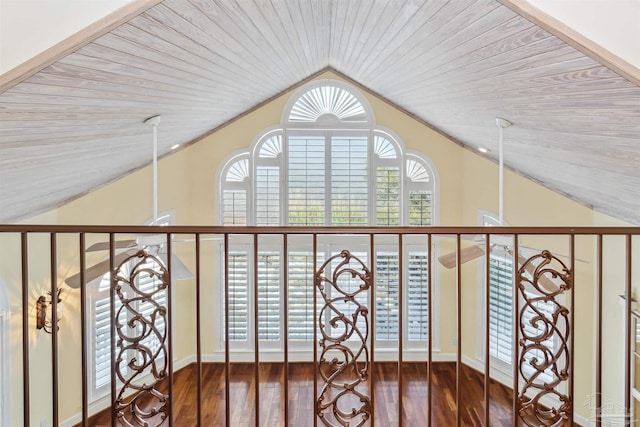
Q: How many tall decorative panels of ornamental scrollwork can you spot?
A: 3